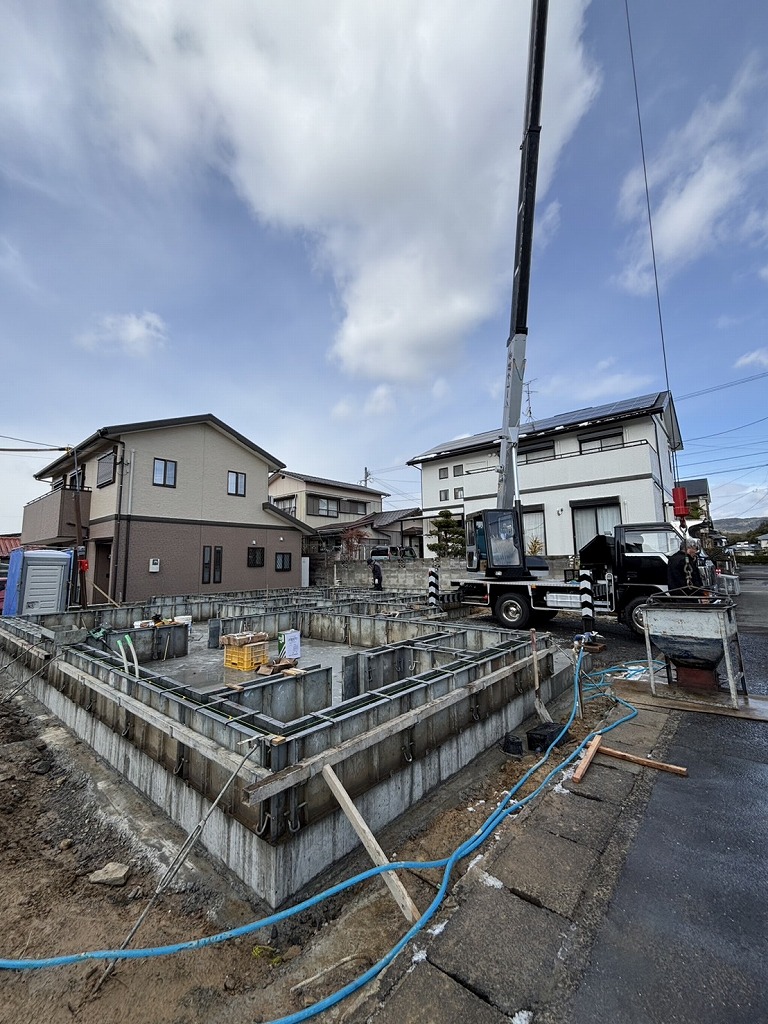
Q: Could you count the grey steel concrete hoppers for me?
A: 1